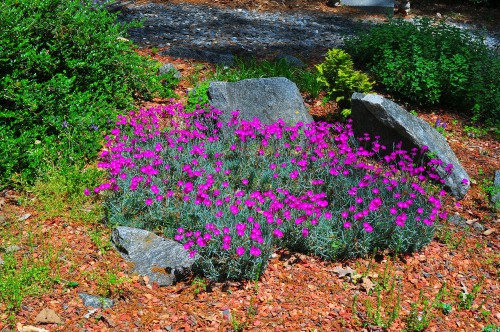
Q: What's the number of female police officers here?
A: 0